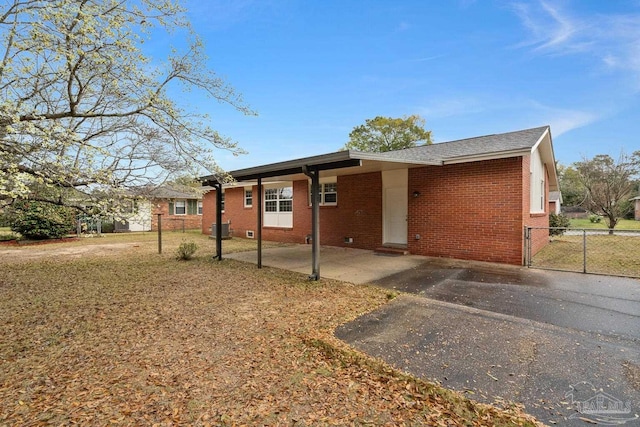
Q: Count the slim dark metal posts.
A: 3